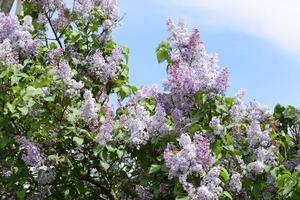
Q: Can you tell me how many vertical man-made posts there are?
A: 1